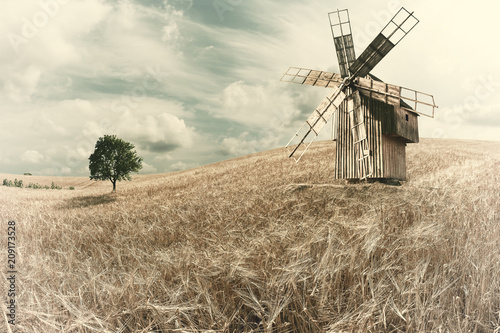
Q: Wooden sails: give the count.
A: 6